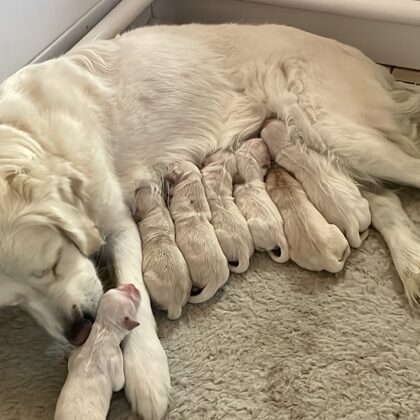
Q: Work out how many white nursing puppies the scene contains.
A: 6